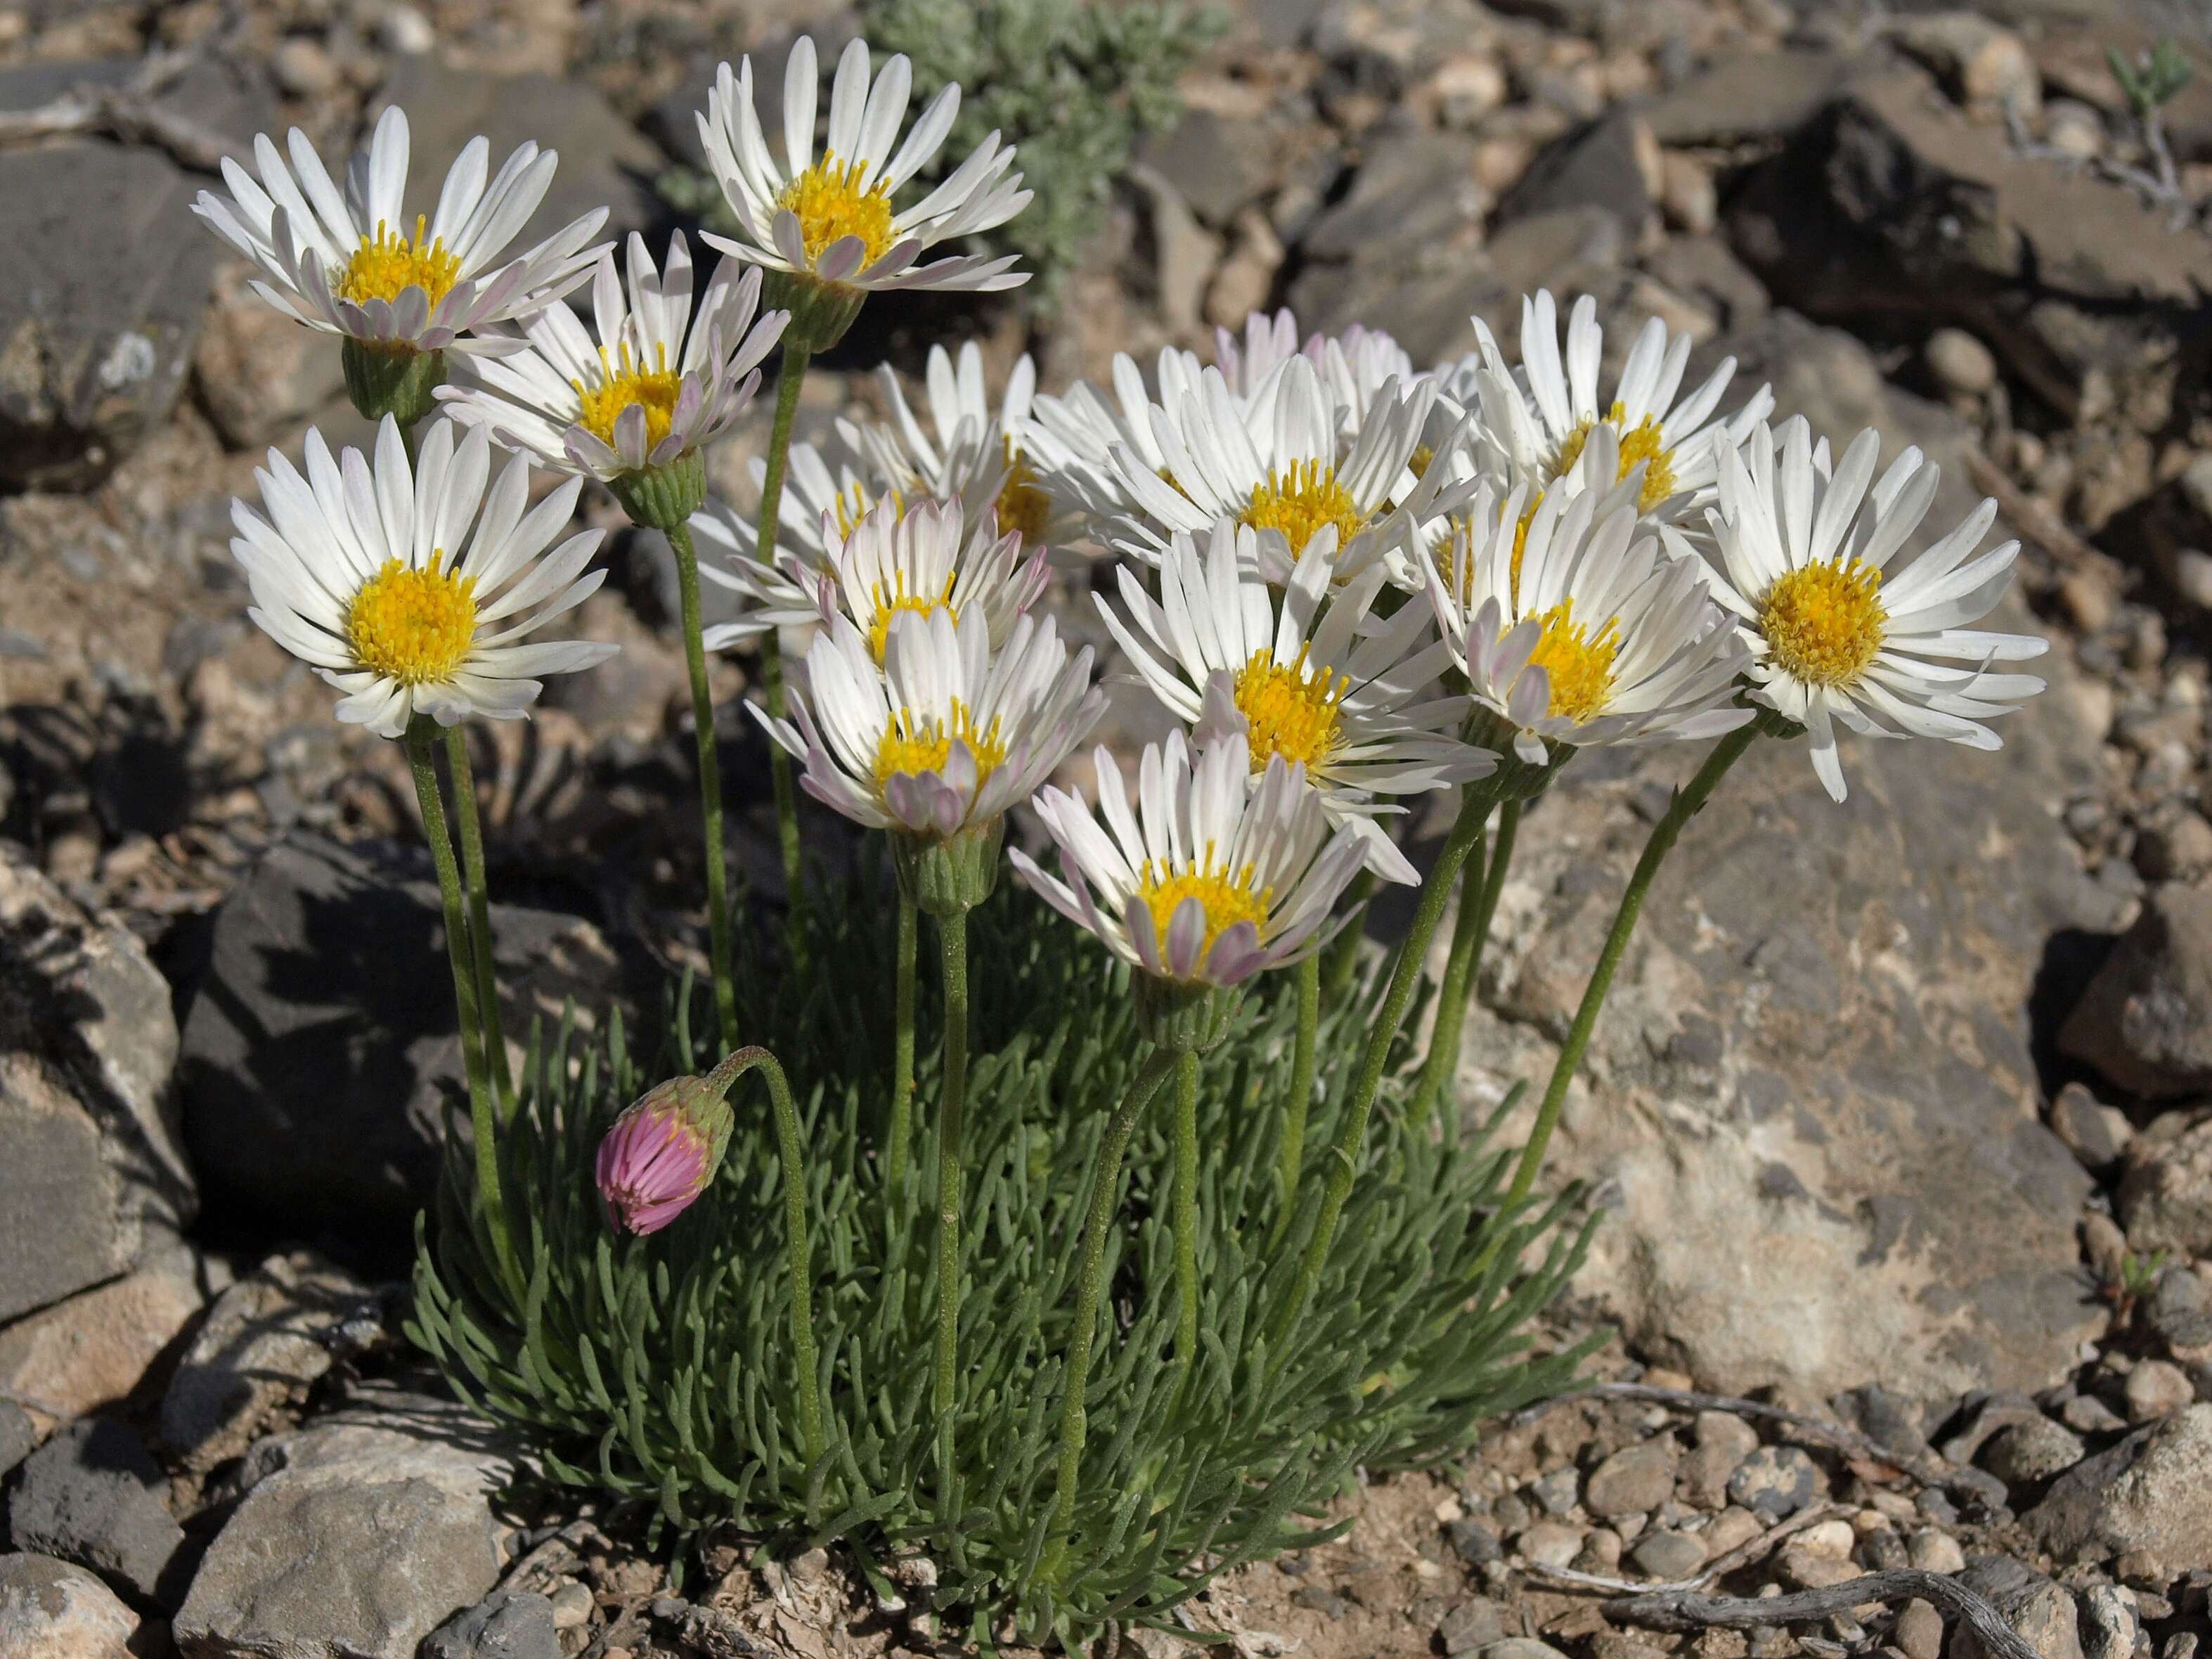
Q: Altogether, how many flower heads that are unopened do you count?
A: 1